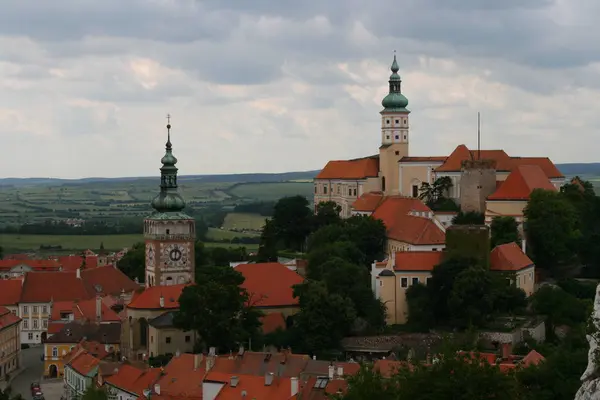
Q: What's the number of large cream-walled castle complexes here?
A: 1